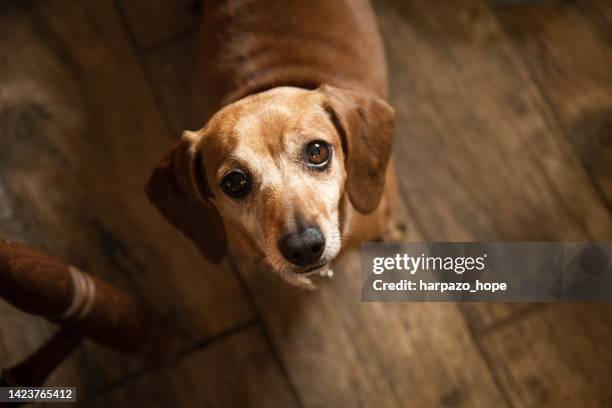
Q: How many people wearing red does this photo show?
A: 0